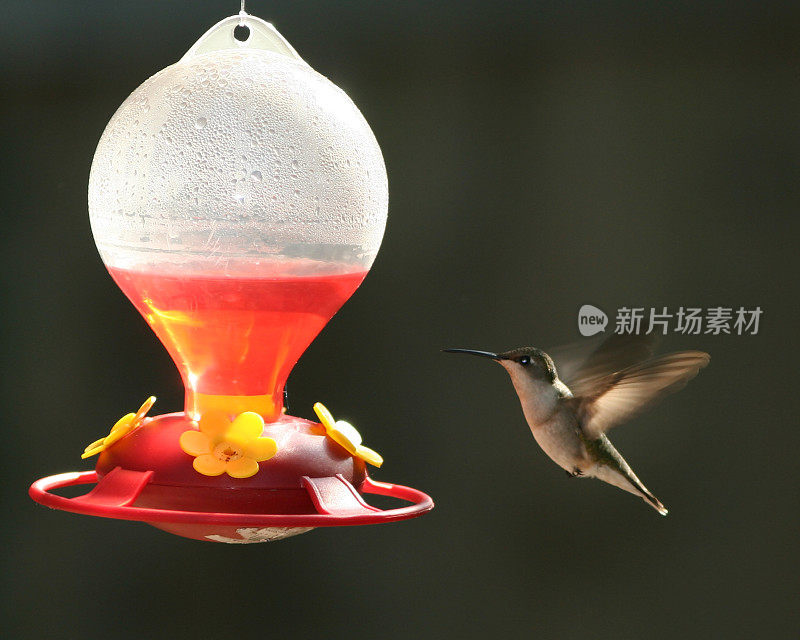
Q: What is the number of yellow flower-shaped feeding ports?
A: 3